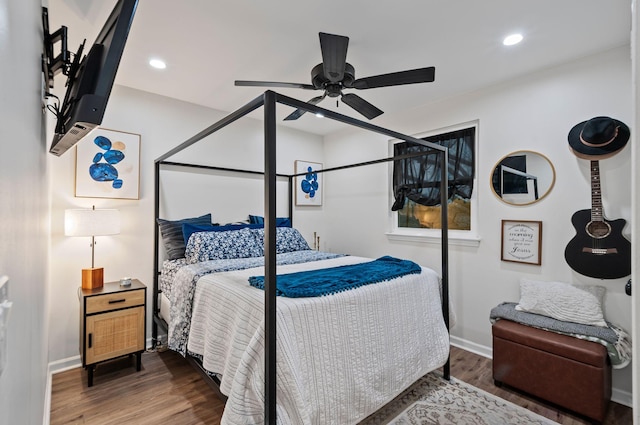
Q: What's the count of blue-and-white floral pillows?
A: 2